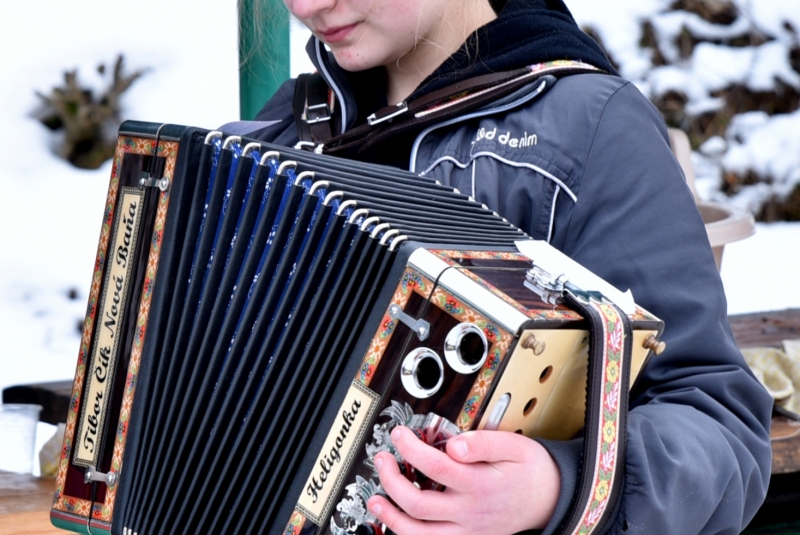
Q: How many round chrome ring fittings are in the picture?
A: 2